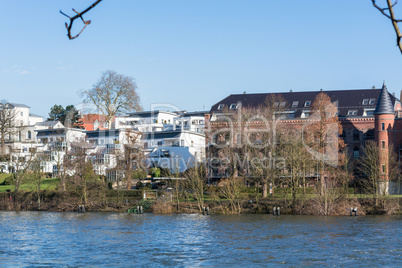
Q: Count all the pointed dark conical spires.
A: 1